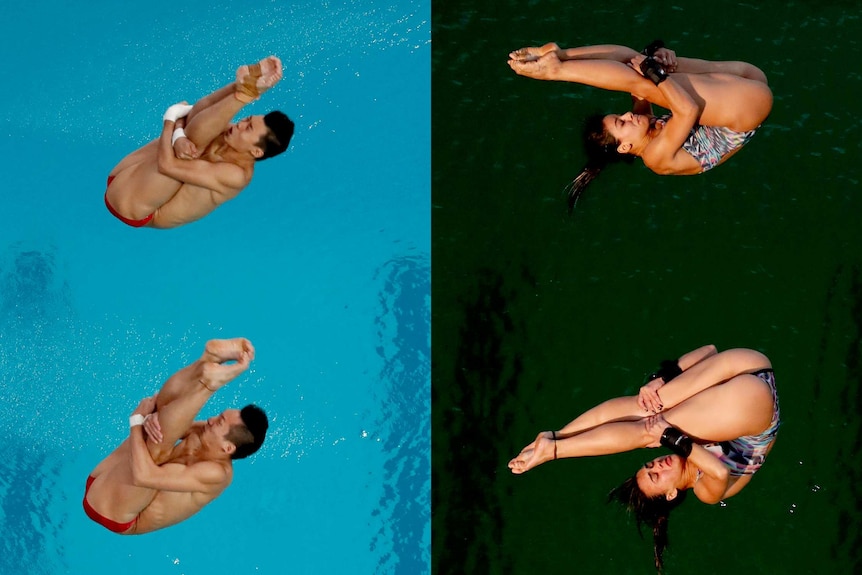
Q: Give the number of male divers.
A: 2